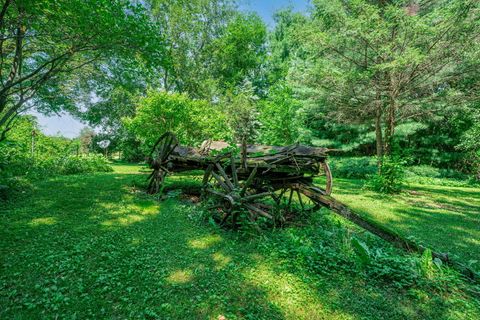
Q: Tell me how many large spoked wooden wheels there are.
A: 3